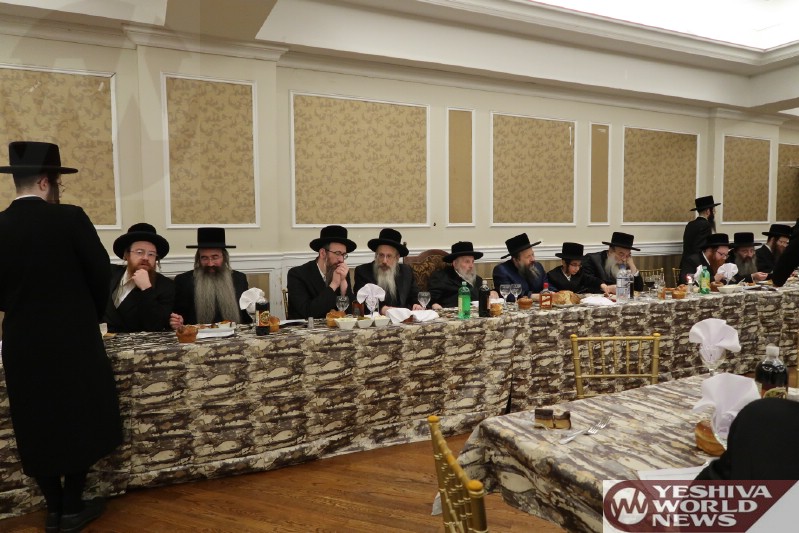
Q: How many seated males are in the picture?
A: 11